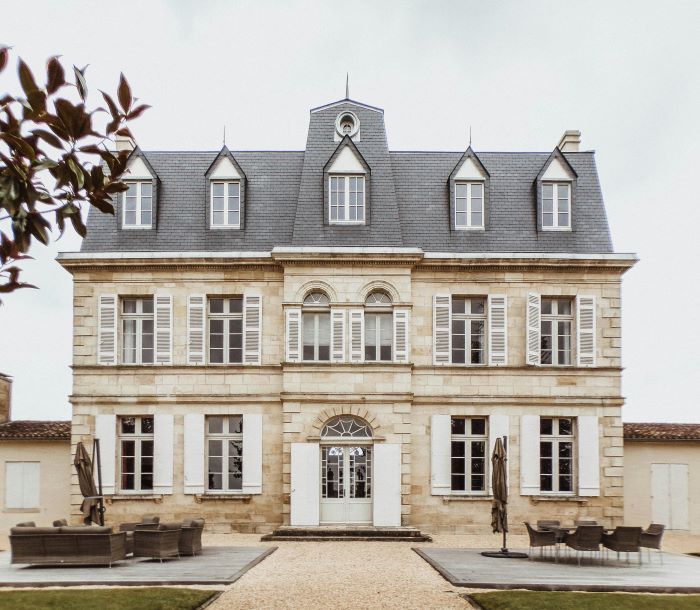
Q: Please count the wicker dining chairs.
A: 6